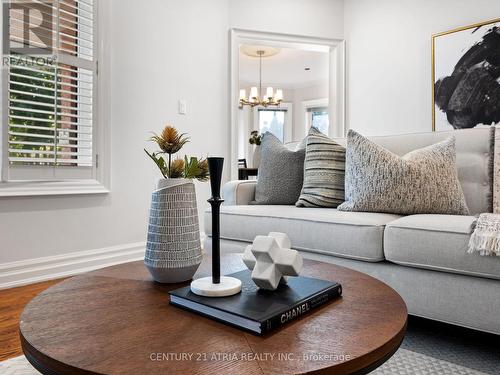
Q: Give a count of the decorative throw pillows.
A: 3